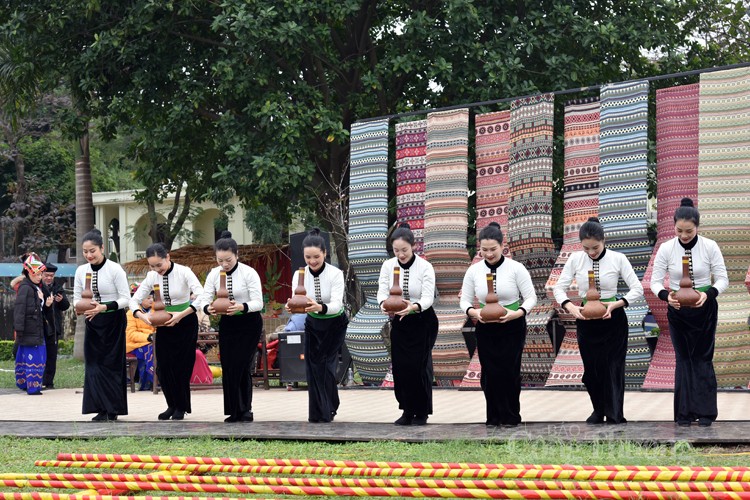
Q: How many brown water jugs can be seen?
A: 8